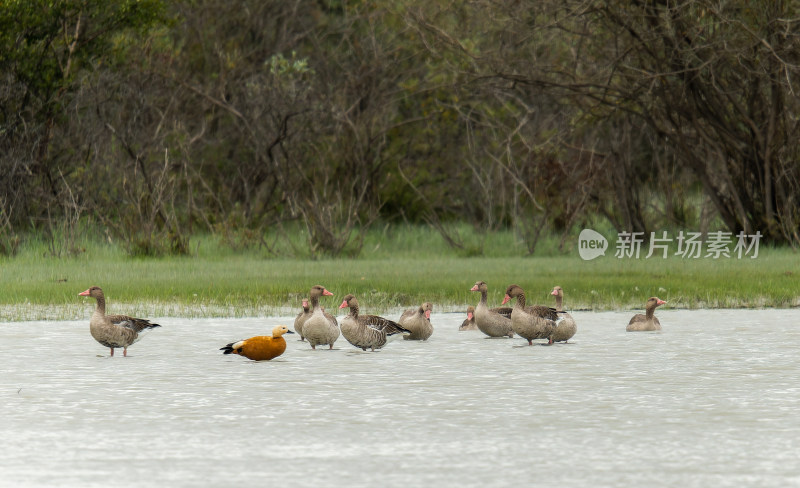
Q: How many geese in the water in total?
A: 10